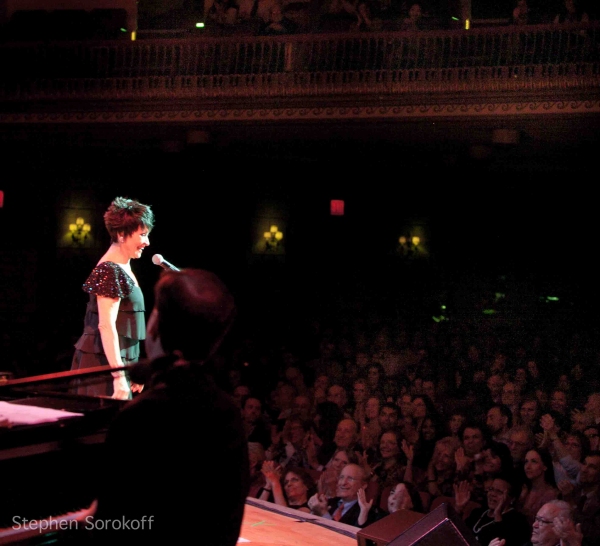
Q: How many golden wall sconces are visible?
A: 3